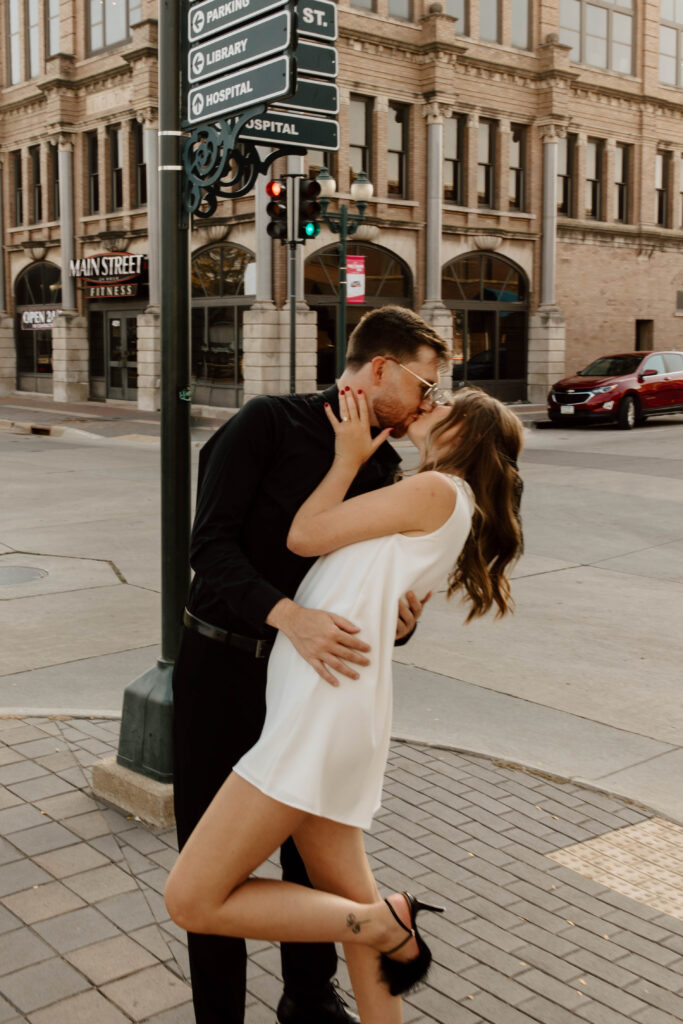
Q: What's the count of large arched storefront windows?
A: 4